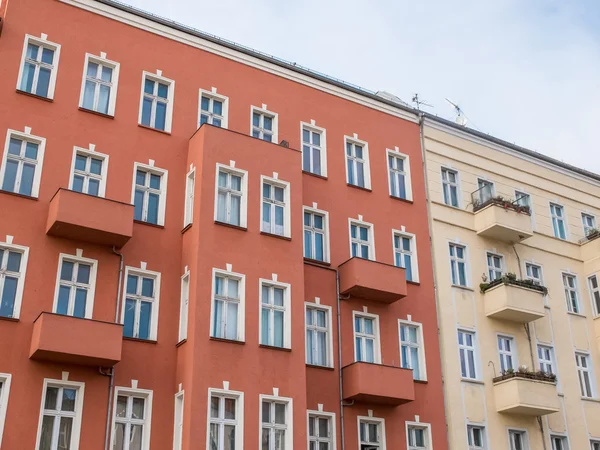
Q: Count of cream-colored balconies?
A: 3